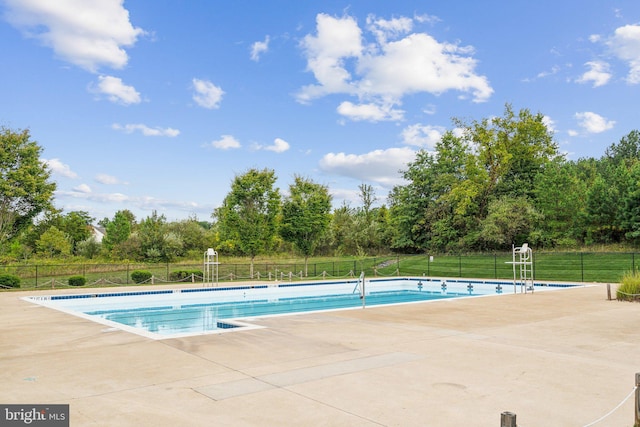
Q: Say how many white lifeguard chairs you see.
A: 2